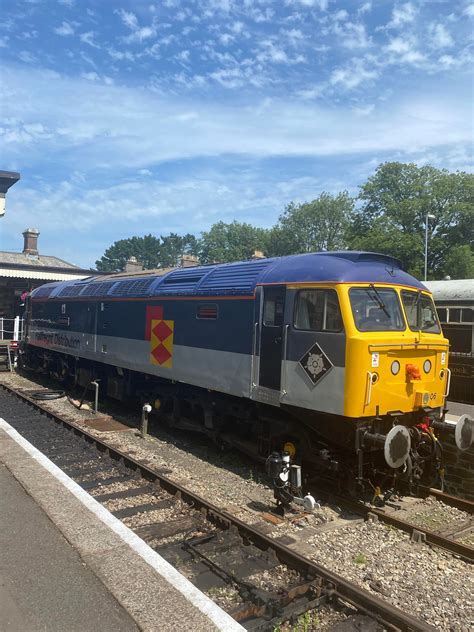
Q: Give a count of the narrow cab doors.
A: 1